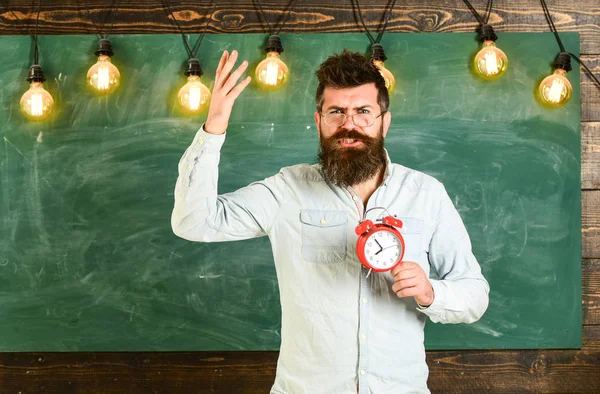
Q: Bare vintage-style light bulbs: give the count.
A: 7